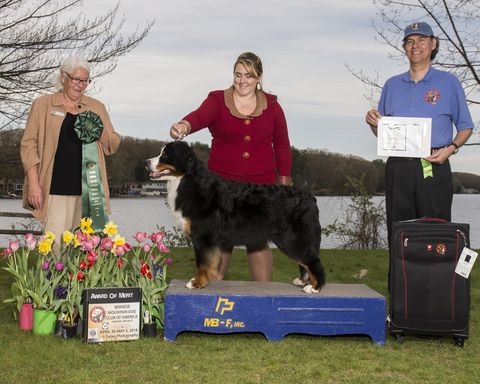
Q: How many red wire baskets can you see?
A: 0